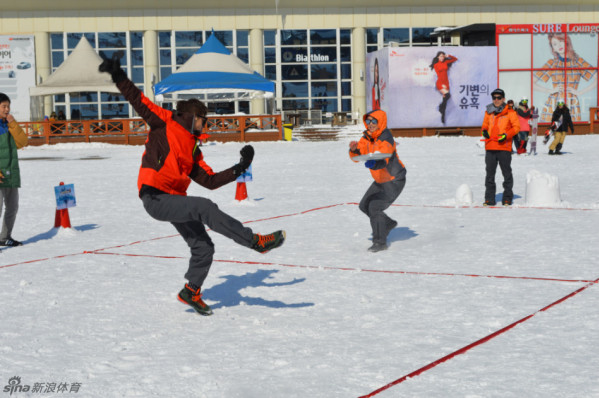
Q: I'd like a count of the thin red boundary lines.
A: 4